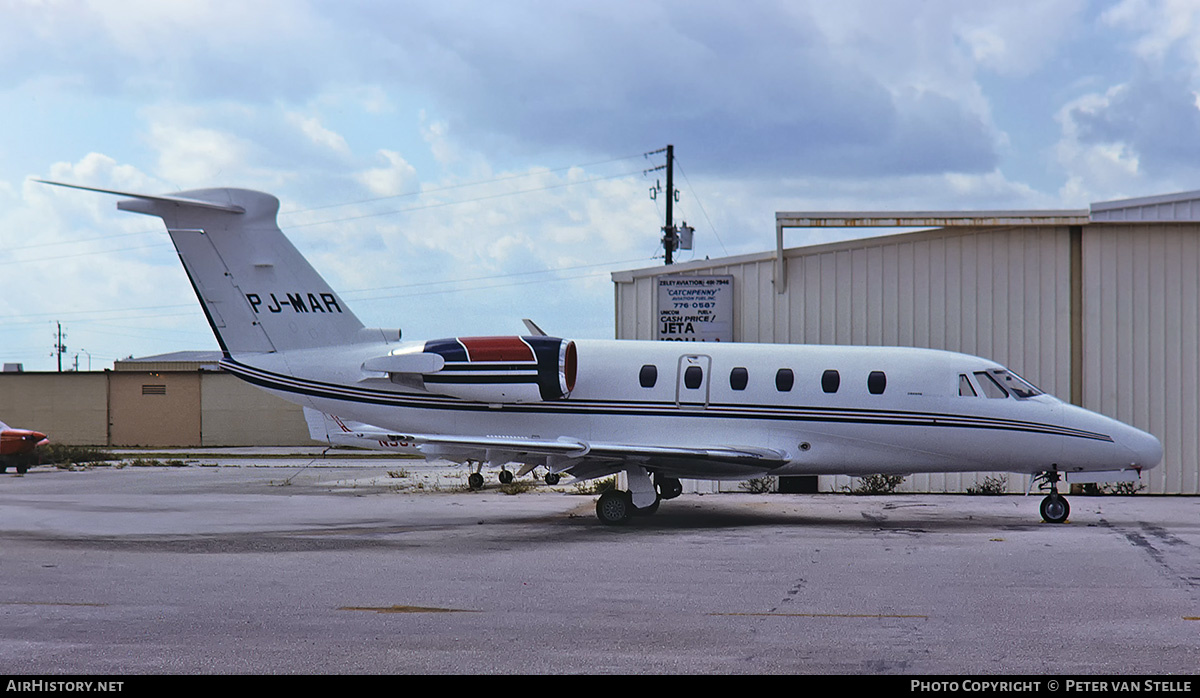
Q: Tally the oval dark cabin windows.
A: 6